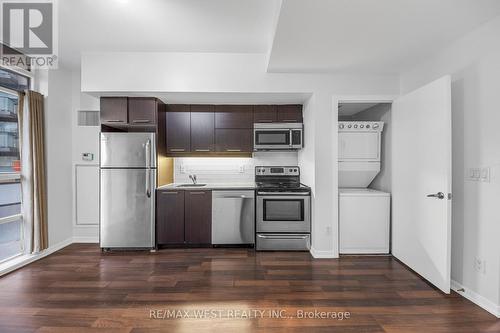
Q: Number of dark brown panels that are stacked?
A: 2